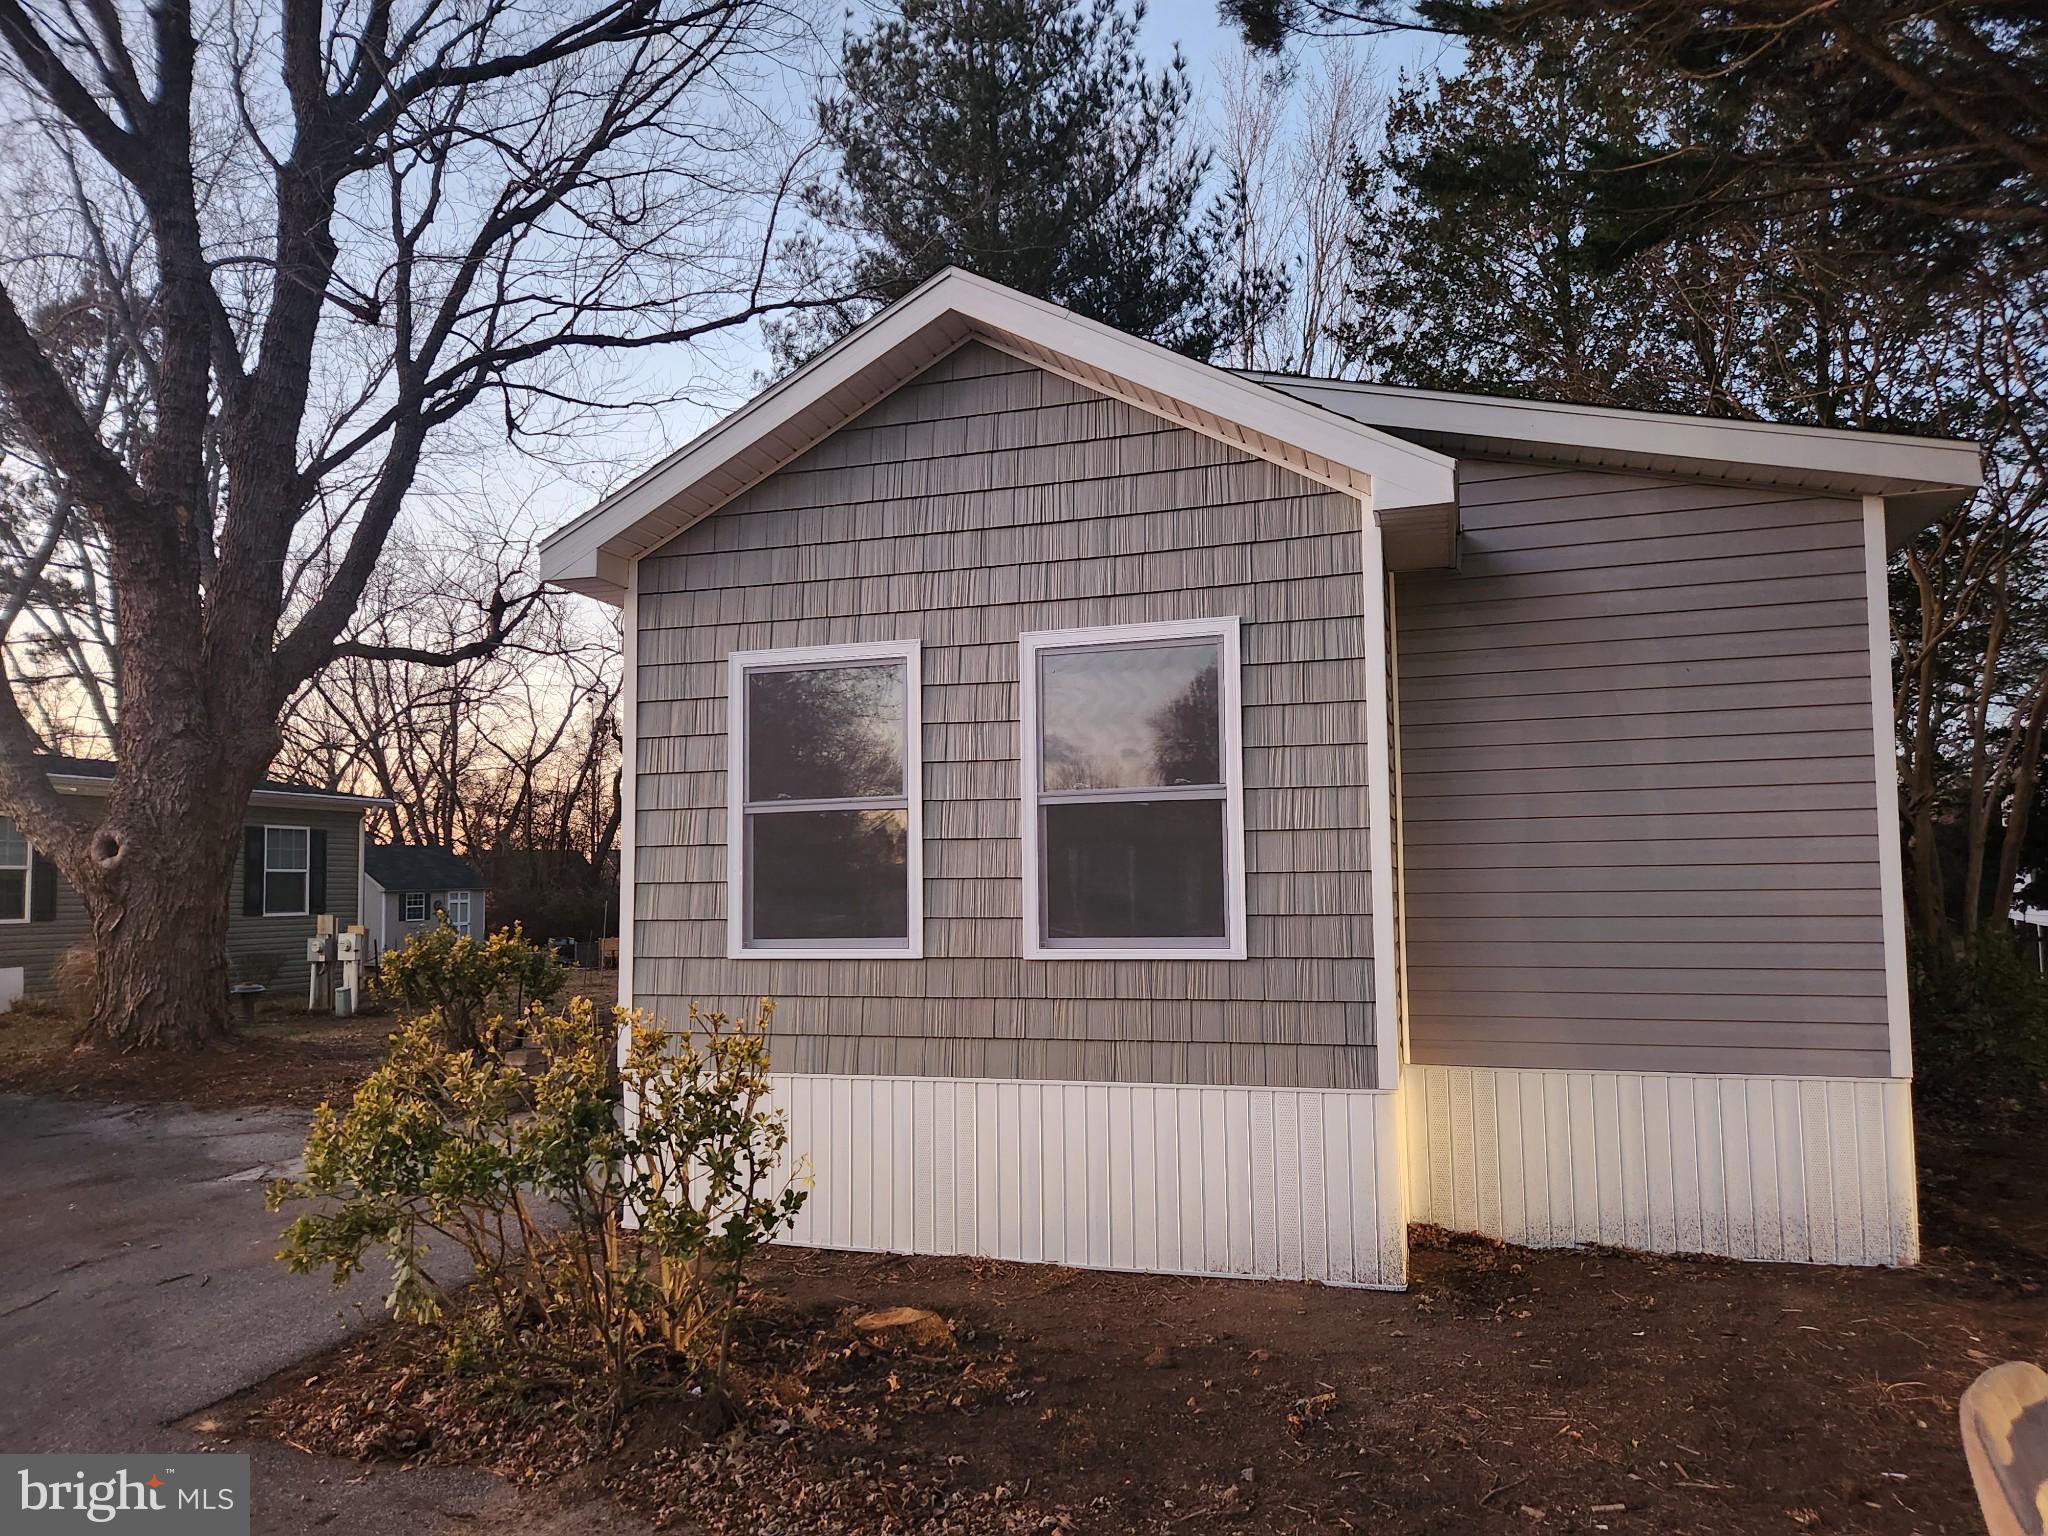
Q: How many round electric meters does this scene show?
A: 2